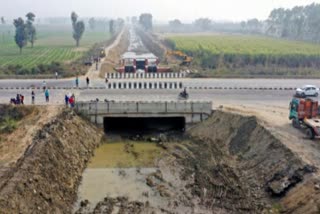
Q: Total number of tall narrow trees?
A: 3